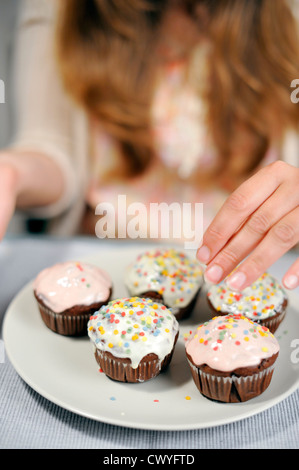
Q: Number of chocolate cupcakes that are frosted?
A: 5